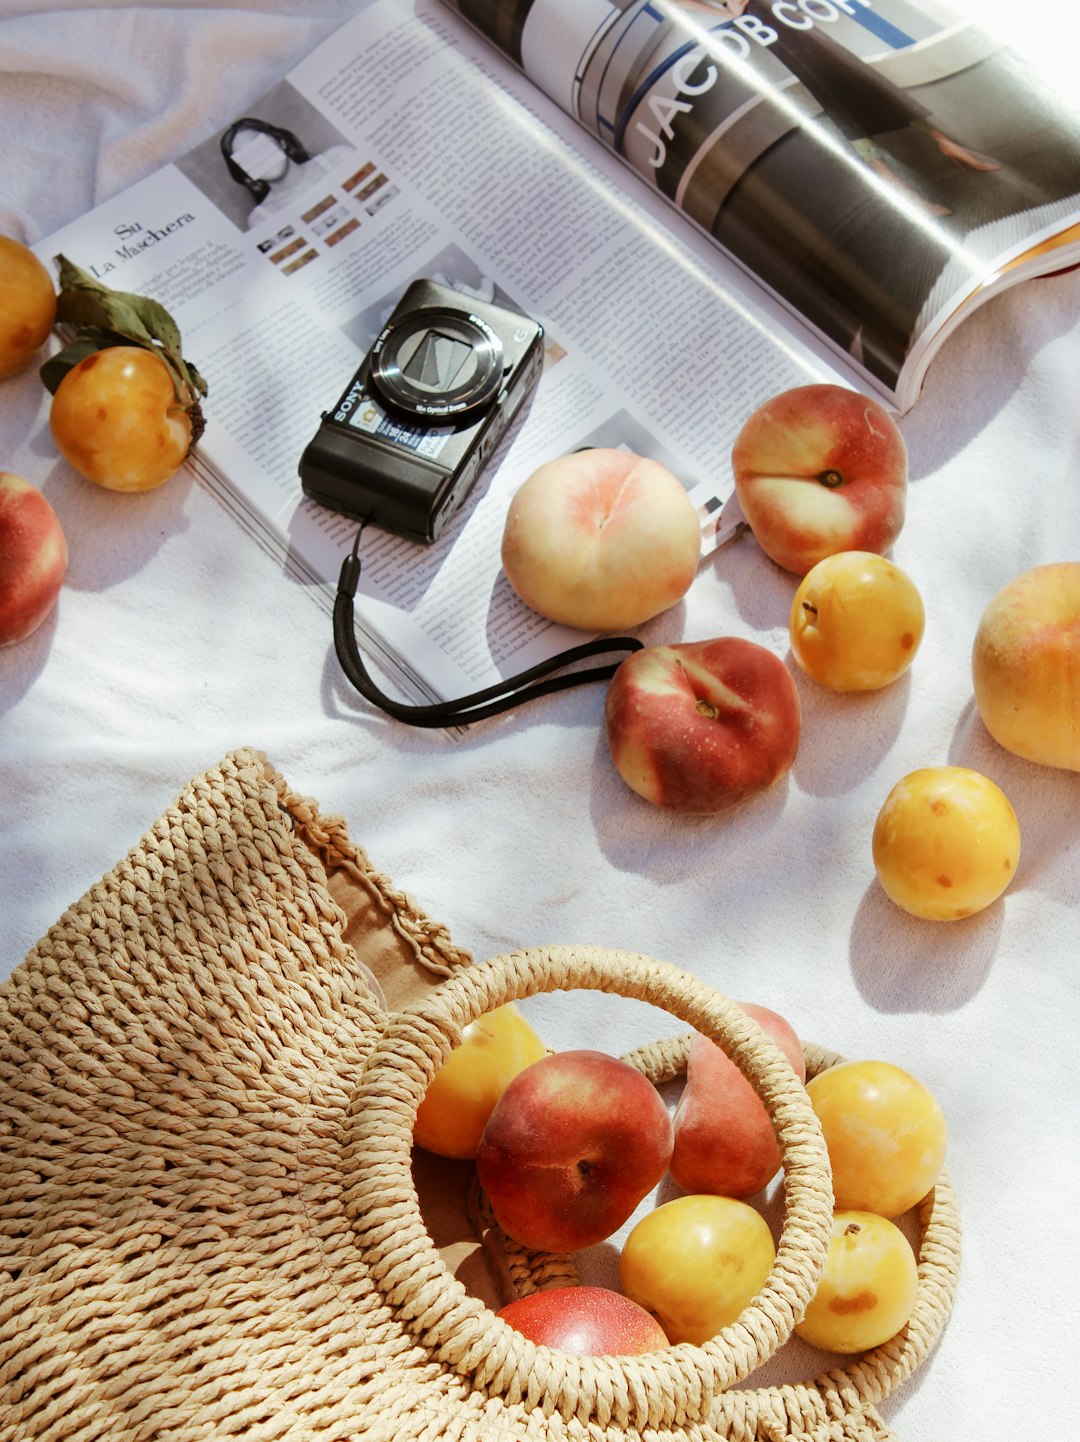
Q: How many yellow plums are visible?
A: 8